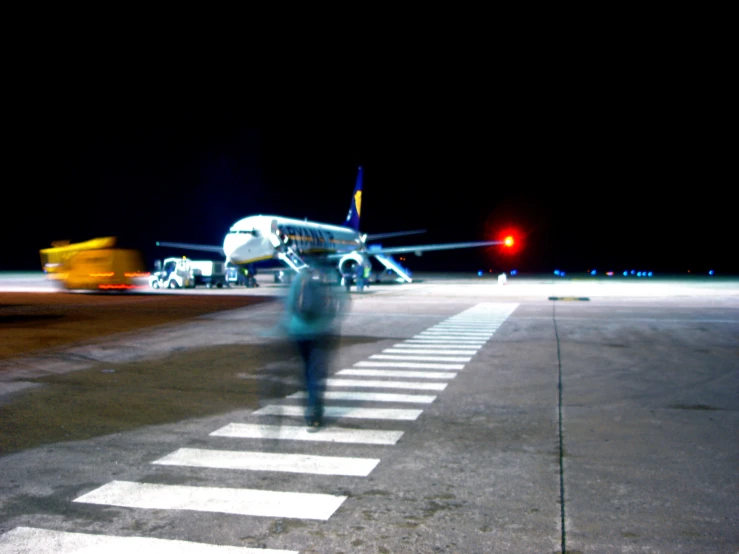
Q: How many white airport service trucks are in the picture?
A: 1